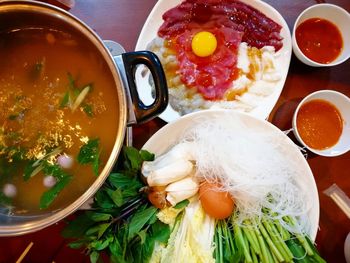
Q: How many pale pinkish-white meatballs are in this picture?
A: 3